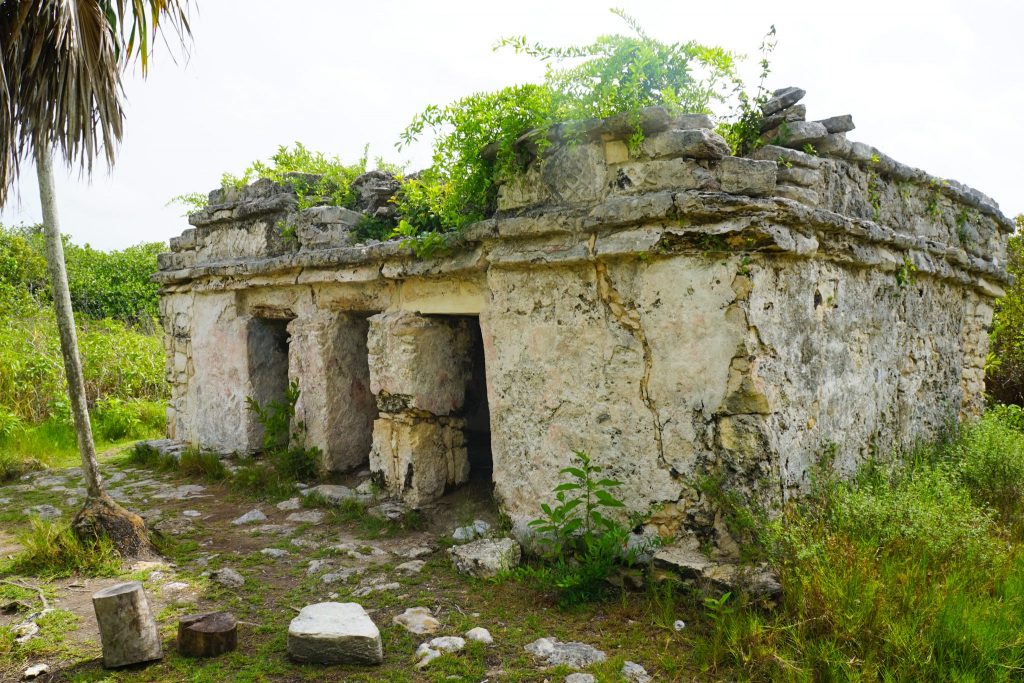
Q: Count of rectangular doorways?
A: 3